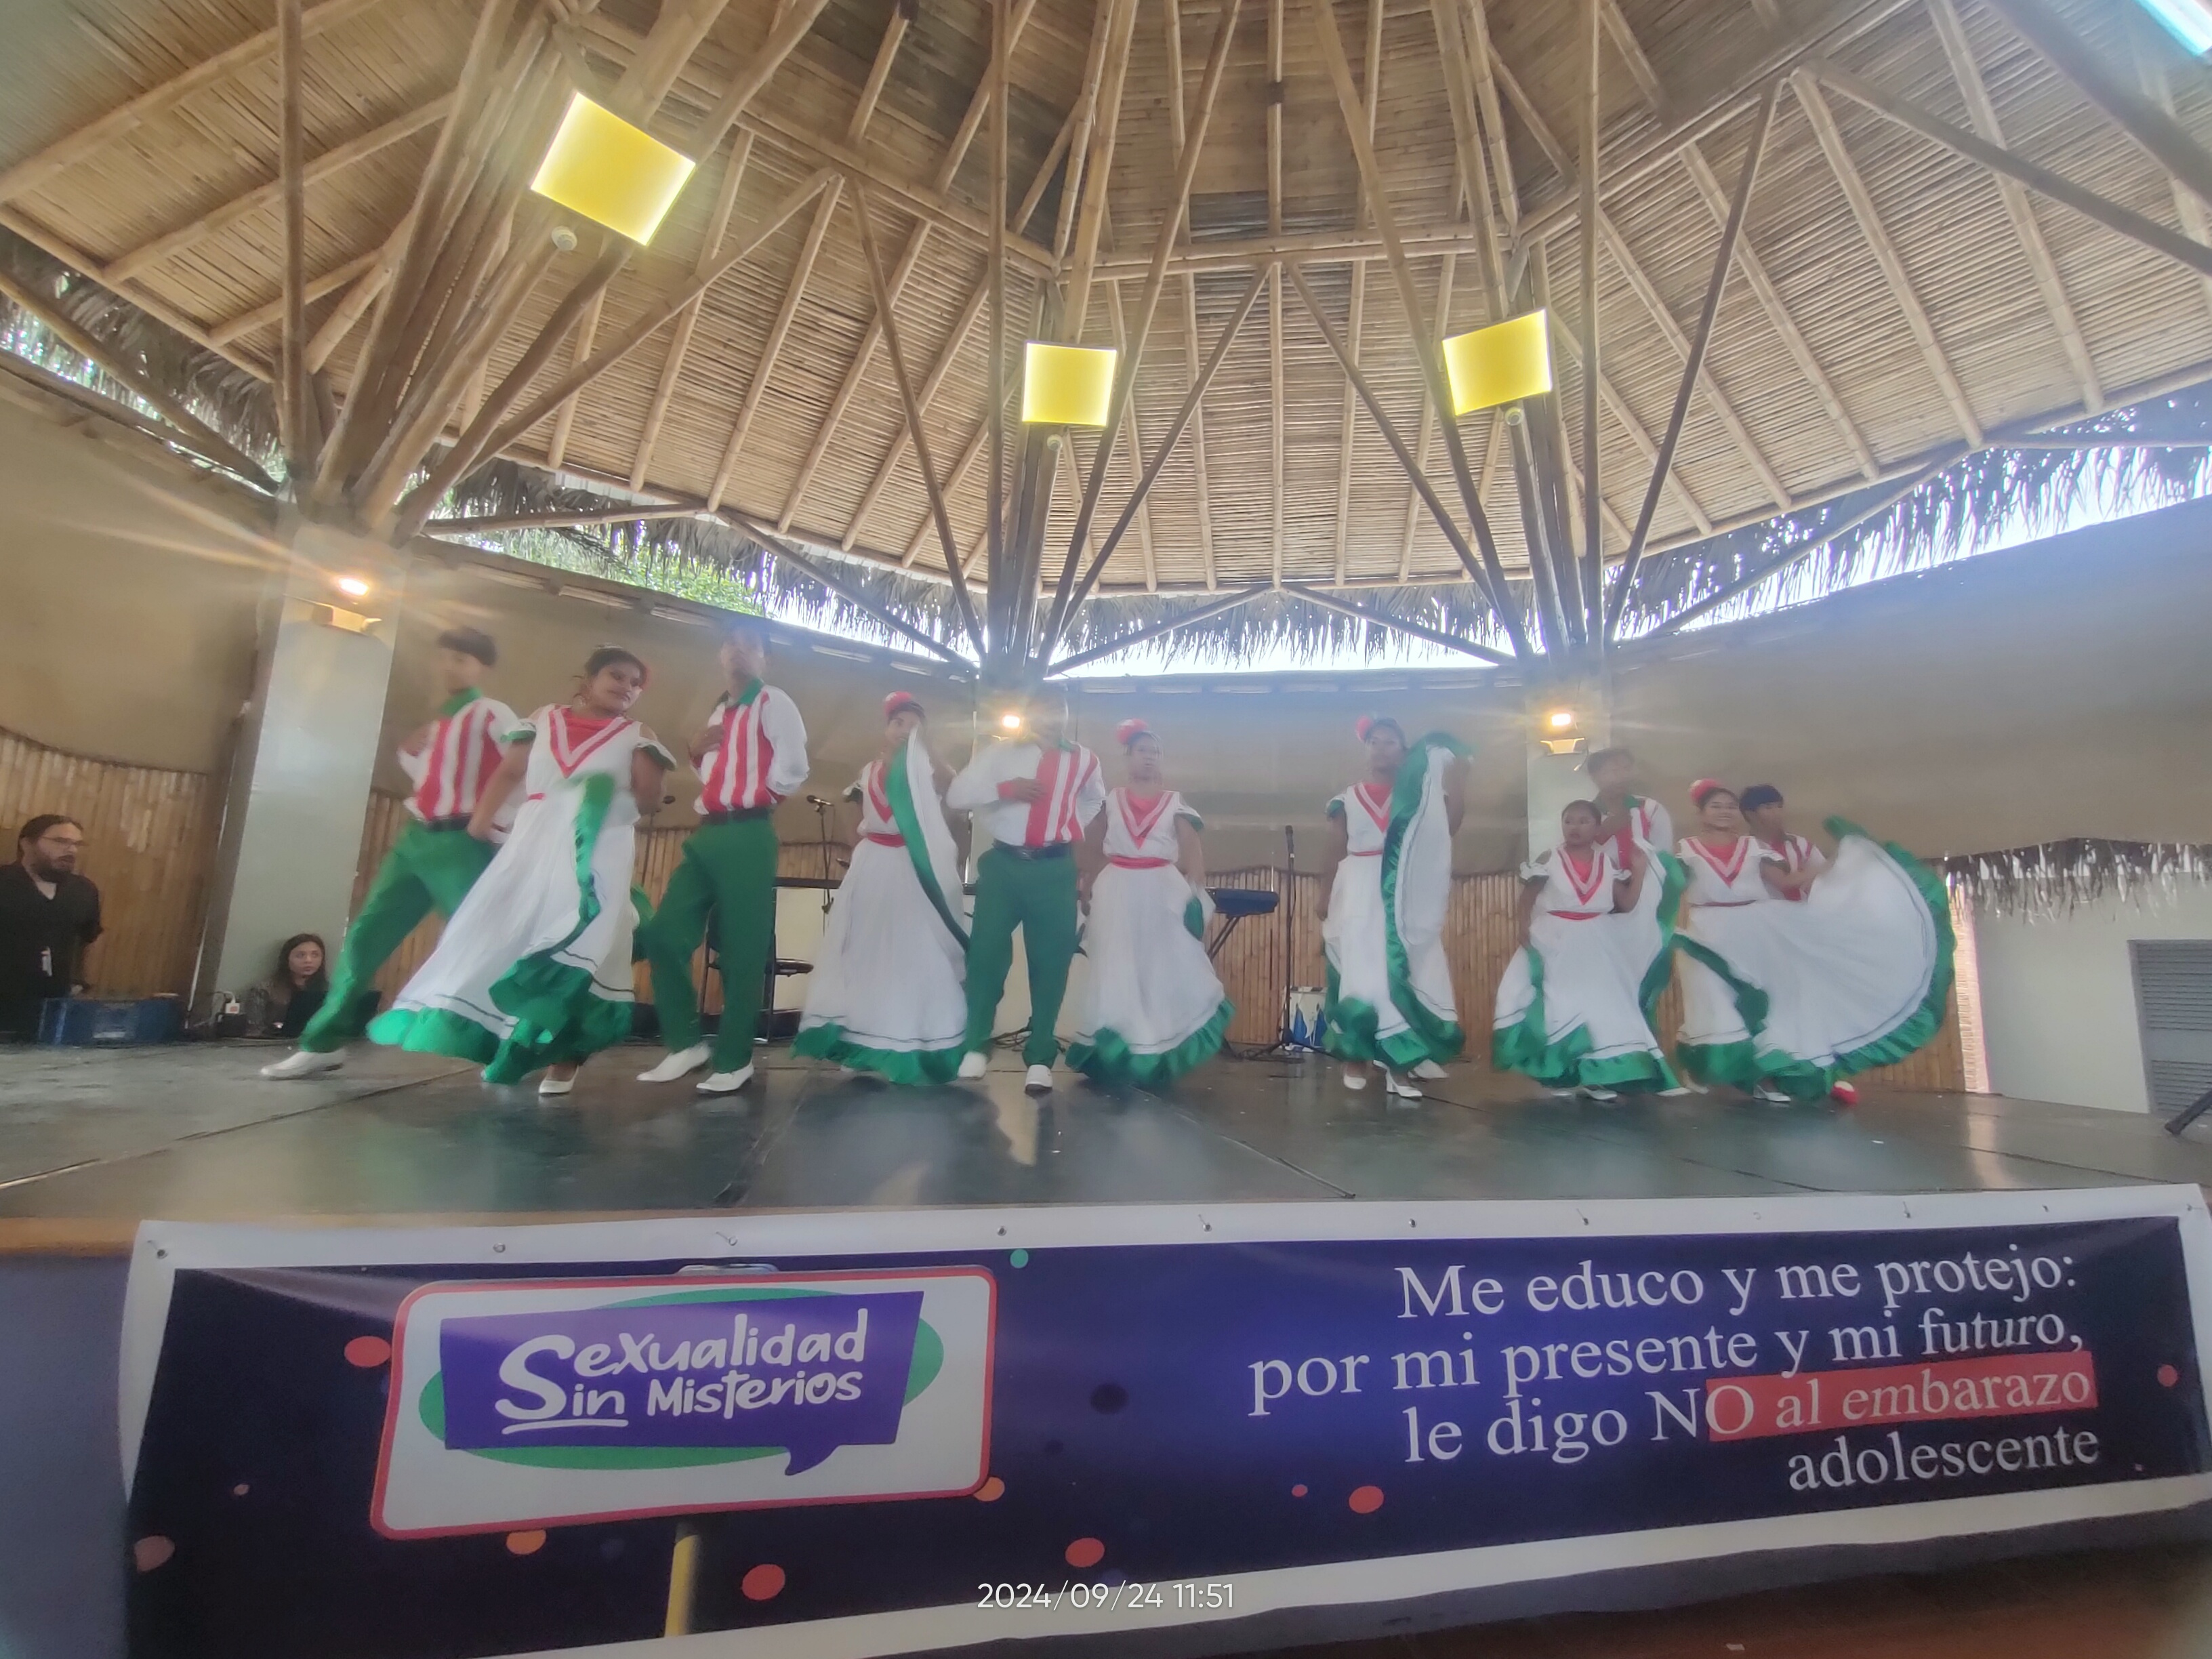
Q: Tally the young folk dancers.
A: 11